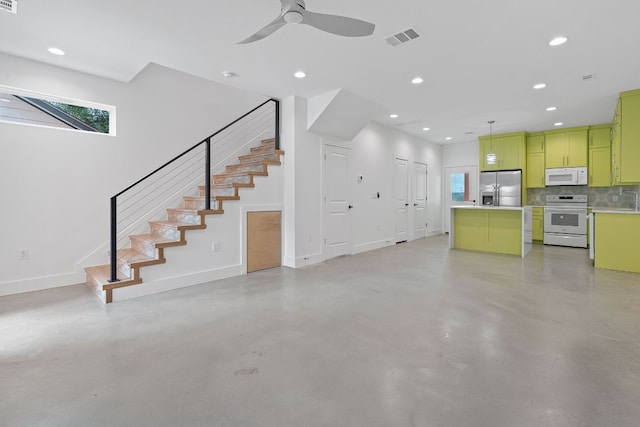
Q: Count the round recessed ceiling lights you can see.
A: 10